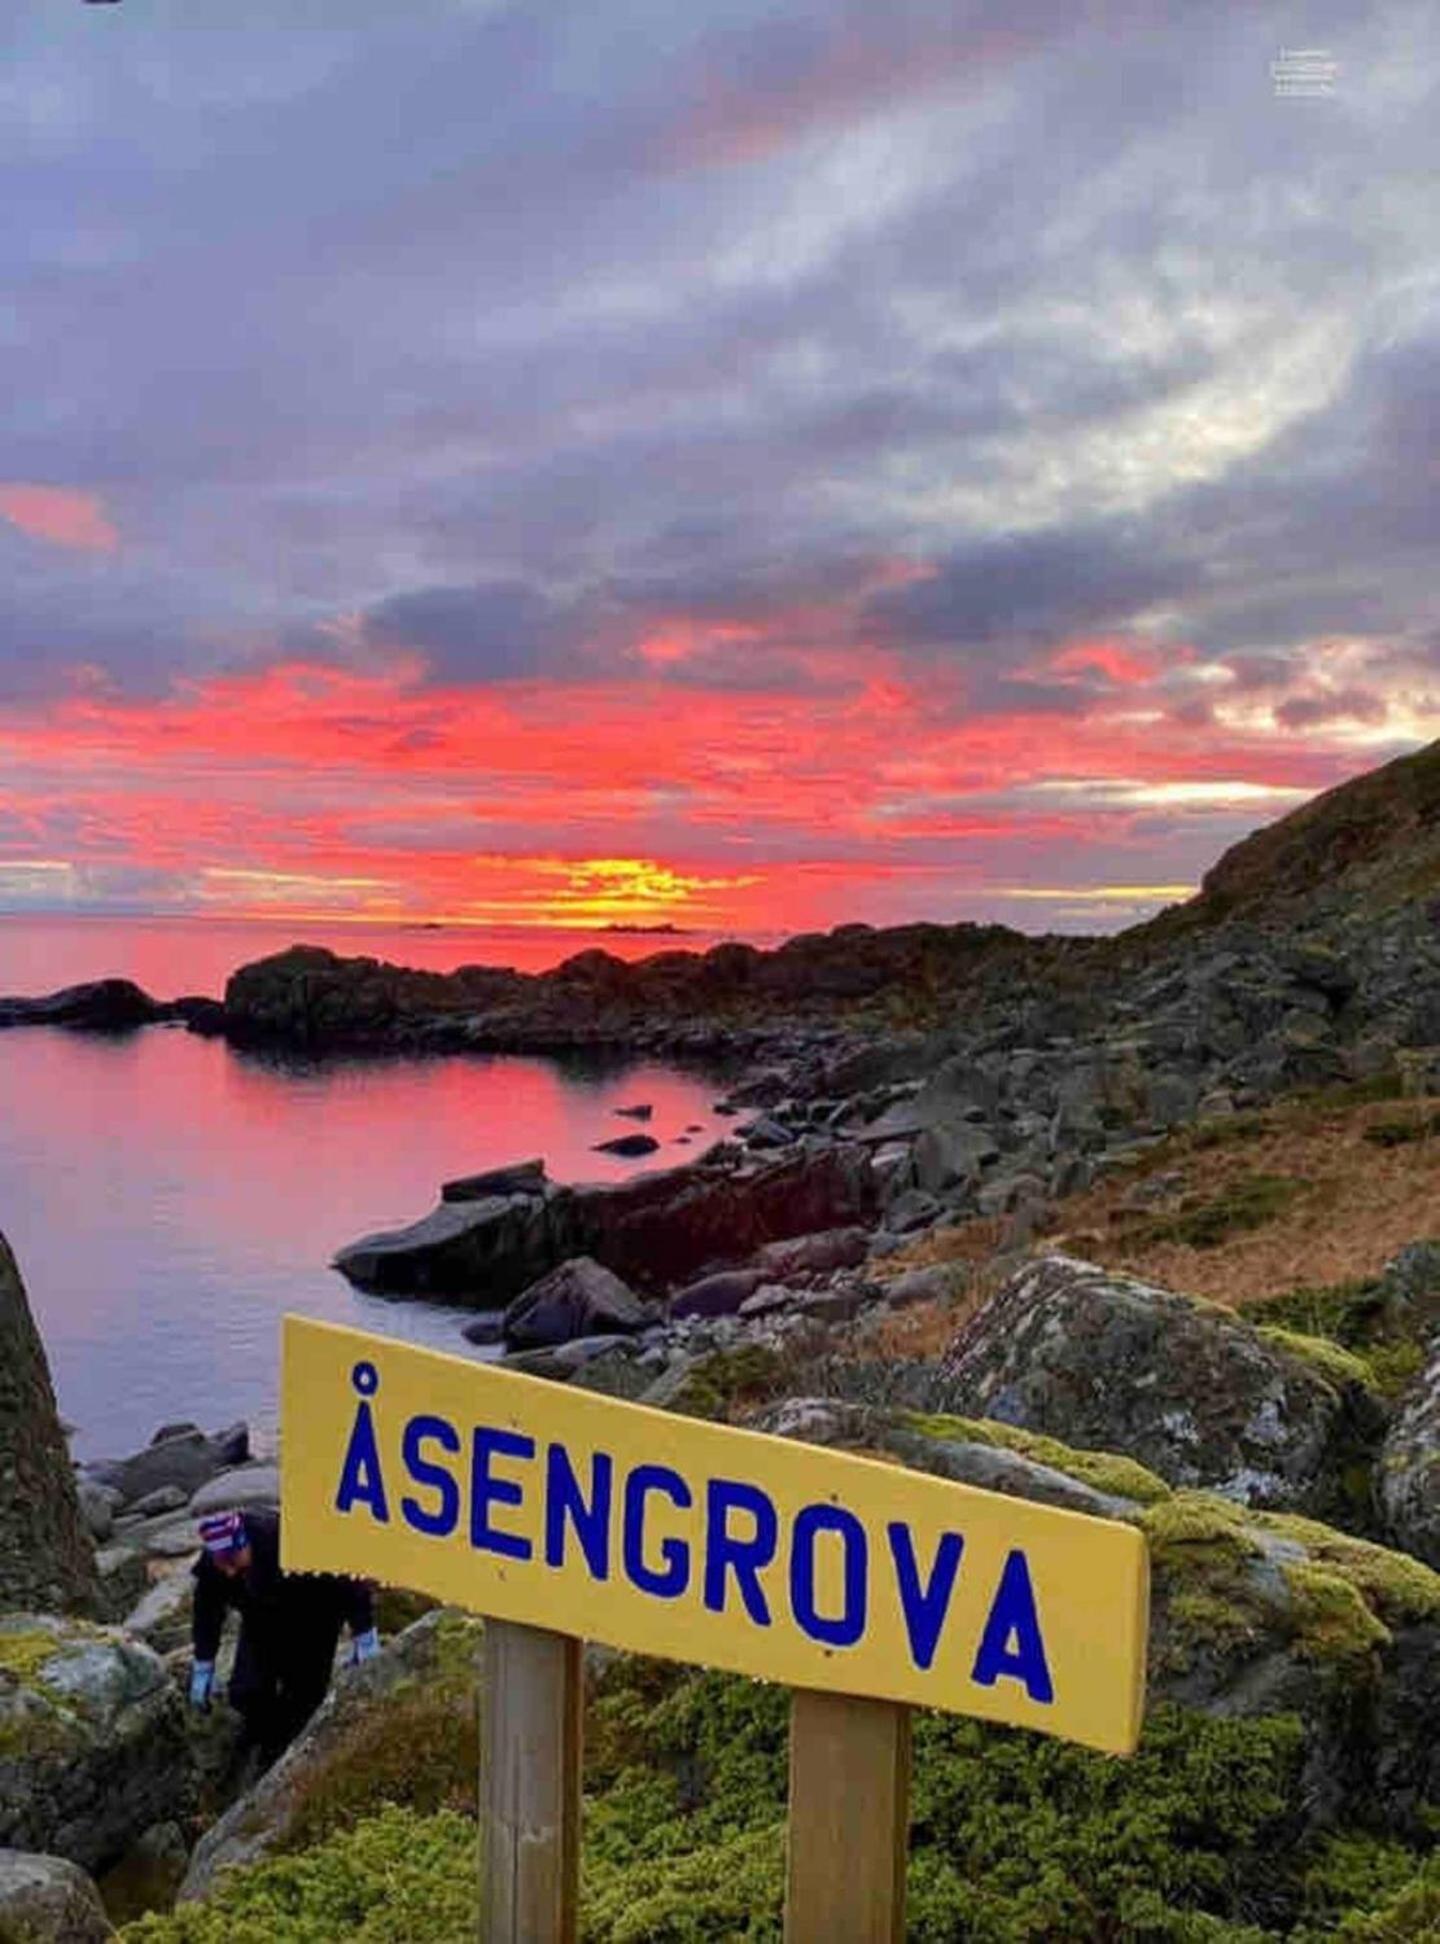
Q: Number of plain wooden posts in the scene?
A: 2